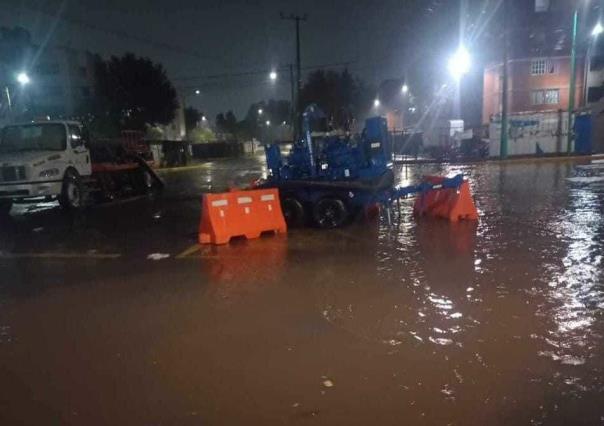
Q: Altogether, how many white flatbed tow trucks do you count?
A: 1